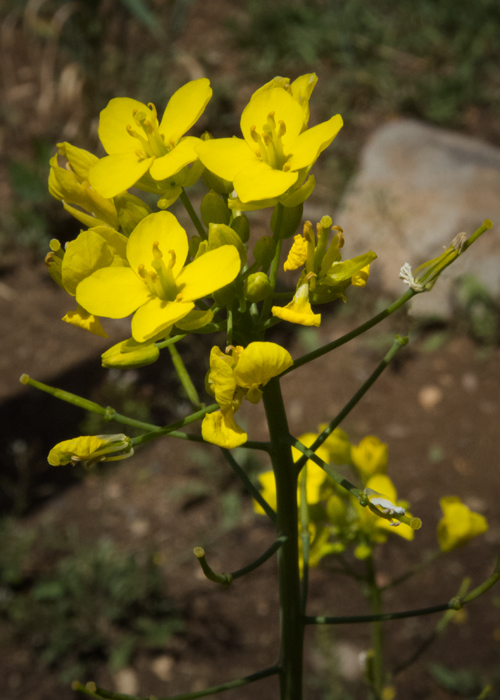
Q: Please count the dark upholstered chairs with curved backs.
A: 0